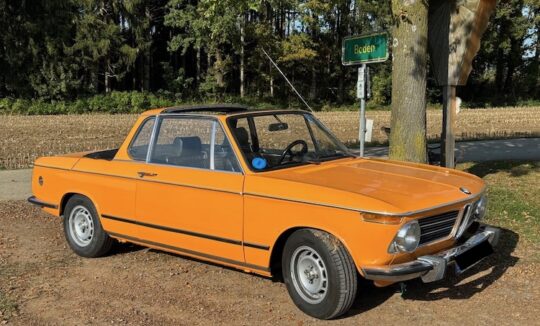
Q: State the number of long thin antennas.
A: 1